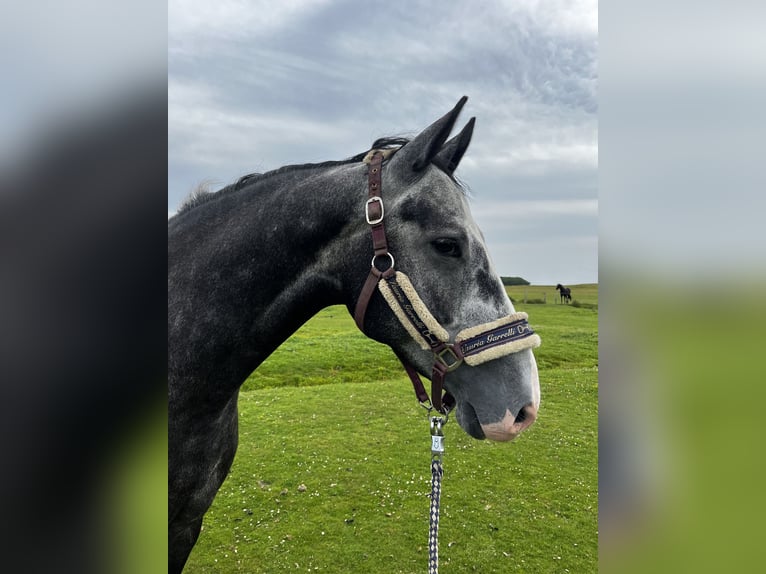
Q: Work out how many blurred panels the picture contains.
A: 2